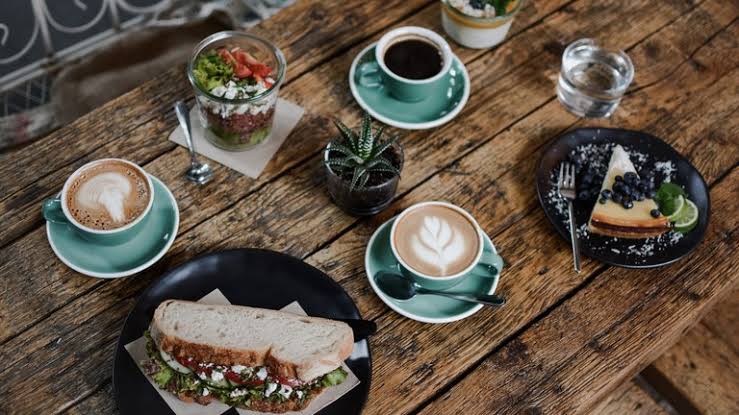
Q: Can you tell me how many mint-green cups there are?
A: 3